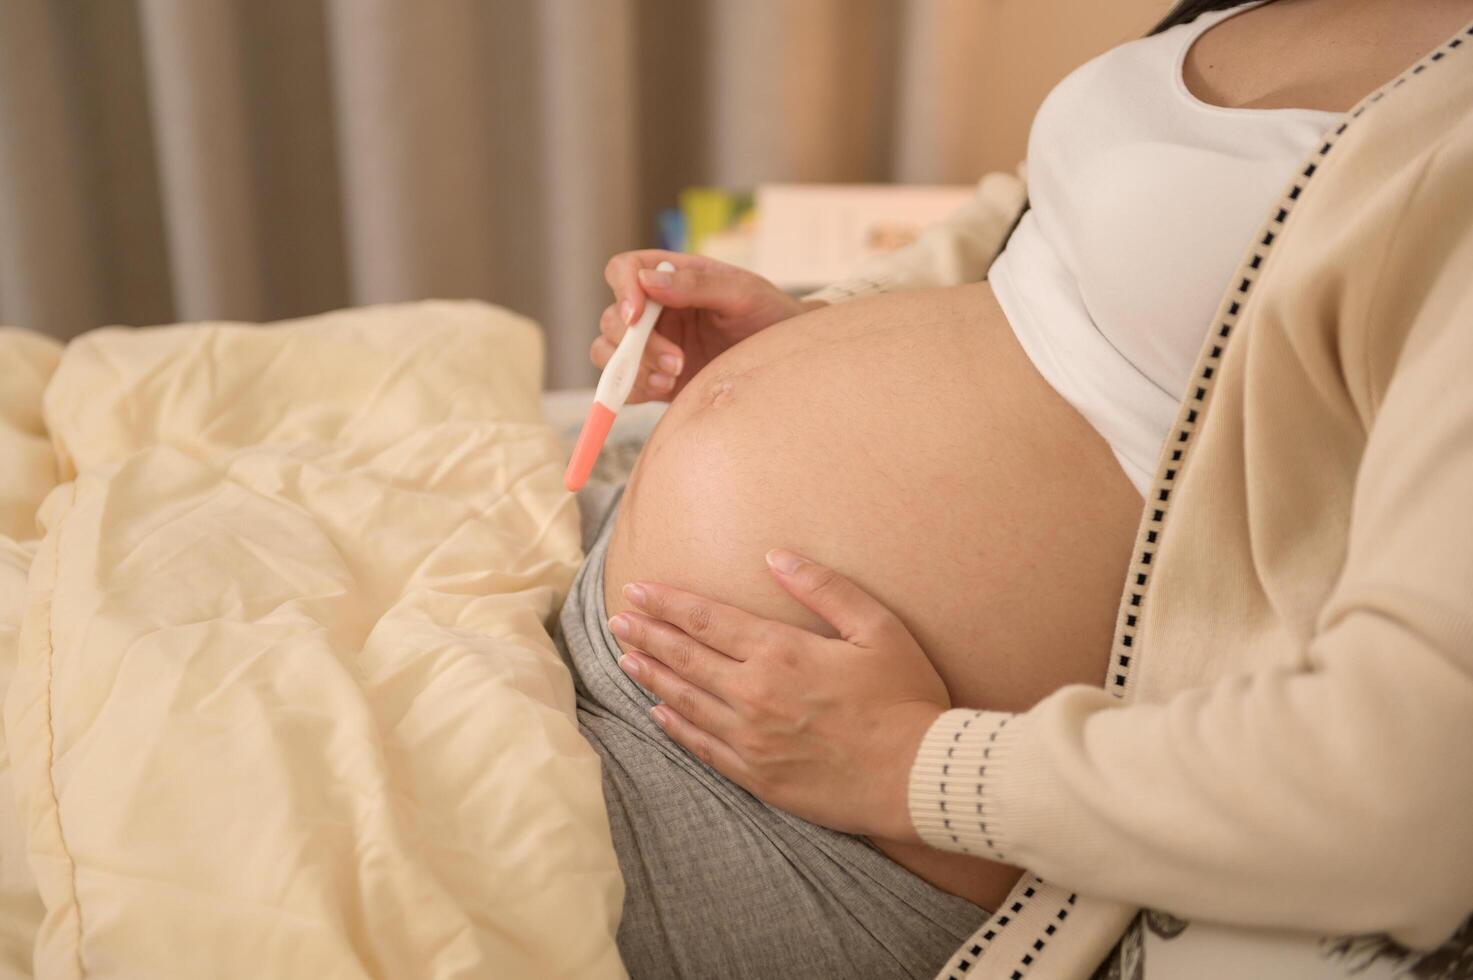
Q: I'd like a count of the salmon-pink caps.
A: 1